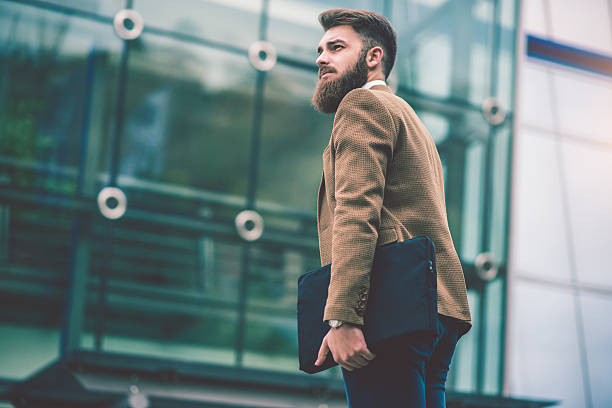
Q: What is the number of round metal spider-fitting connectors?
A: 6